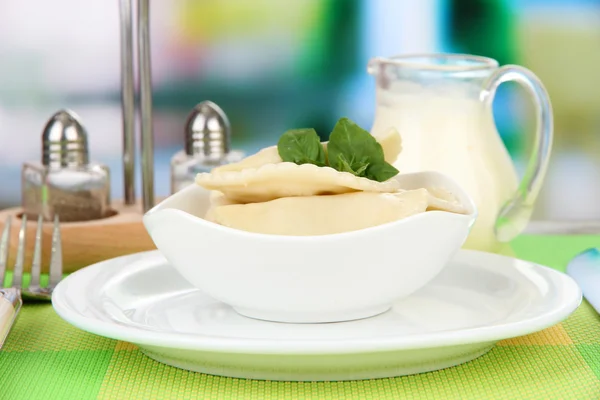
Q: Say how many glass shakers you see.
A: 2